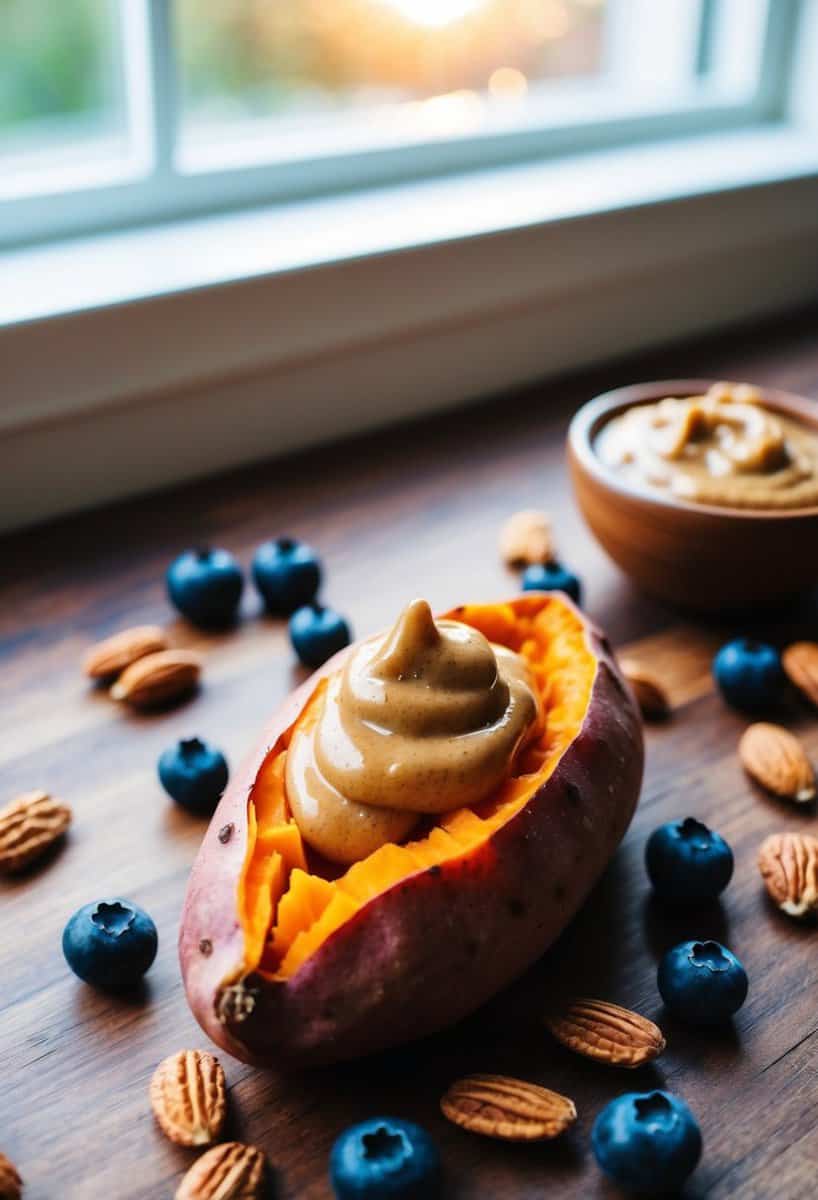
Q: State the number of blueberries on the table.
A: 11